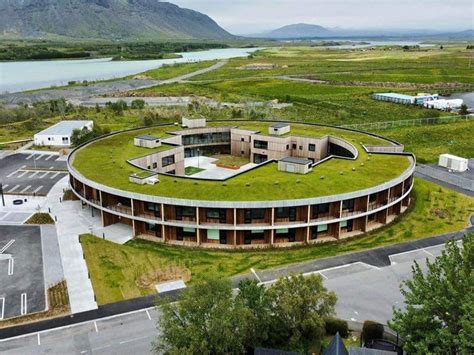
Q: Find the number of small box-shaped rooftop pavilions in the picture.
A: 5